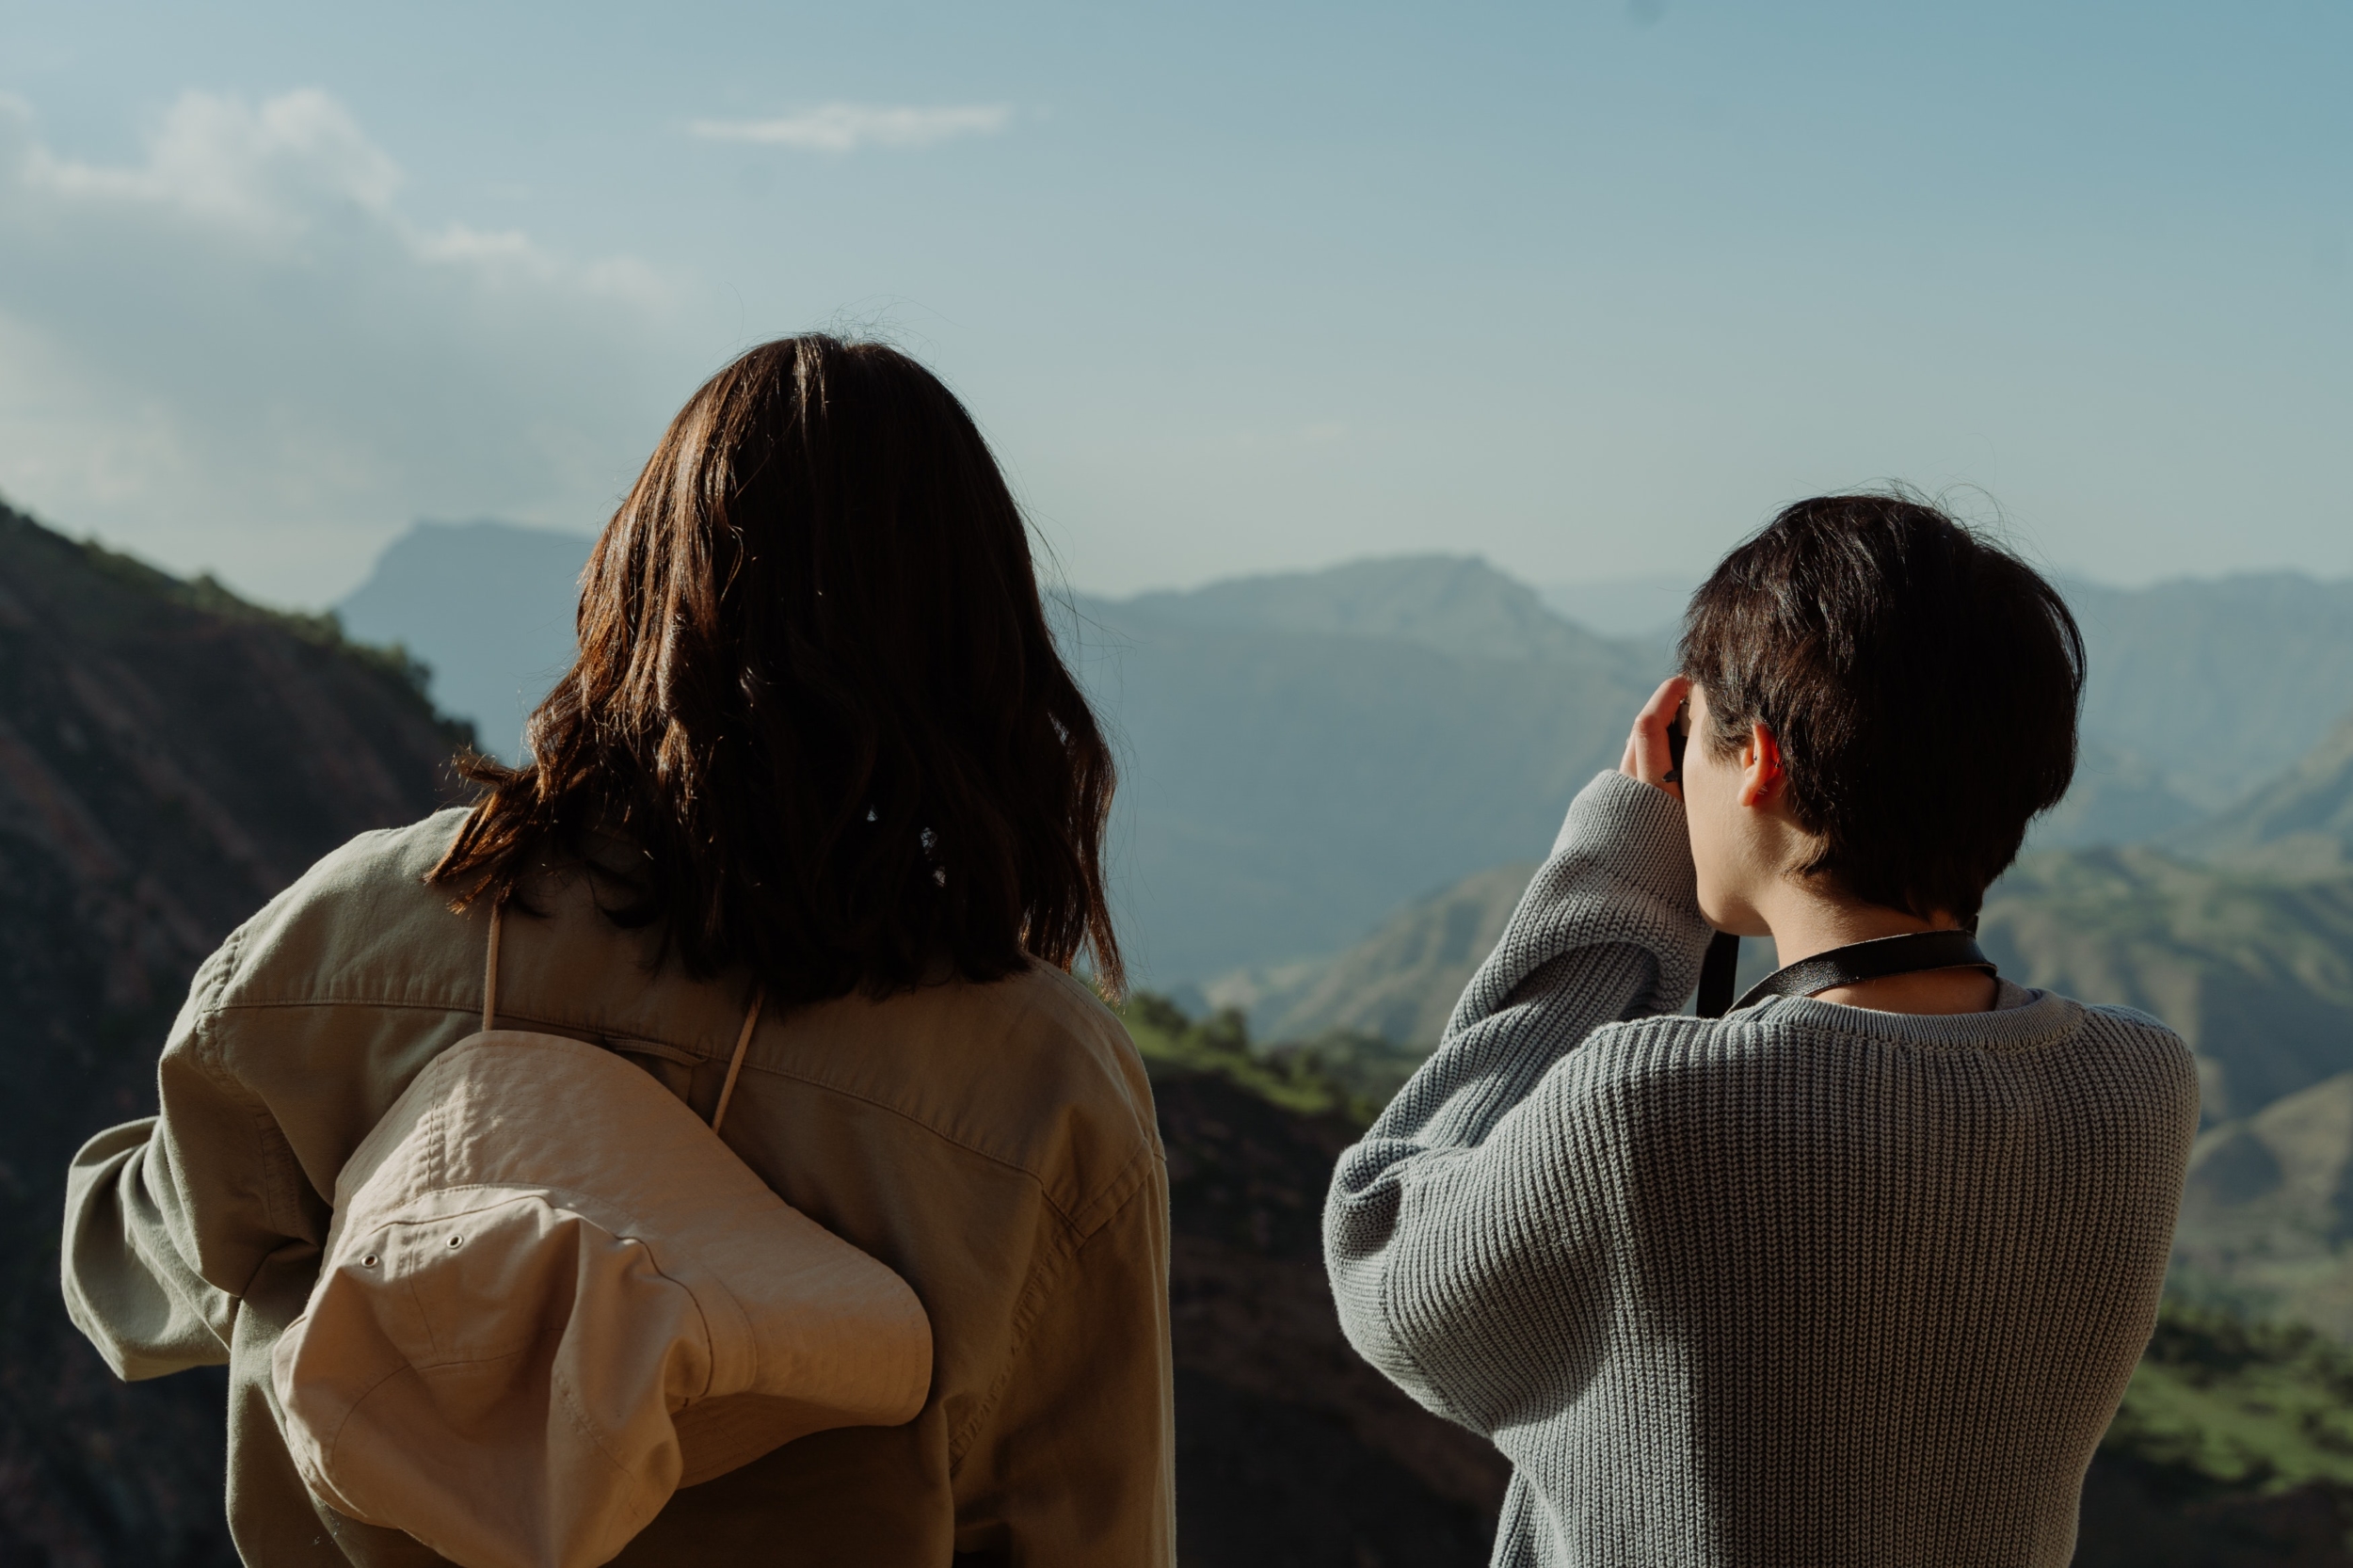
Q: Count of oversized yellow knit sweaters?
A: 0